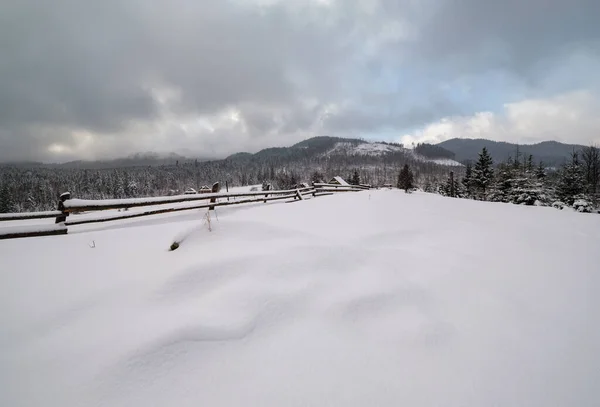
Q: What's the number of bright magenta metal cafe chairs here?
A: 0